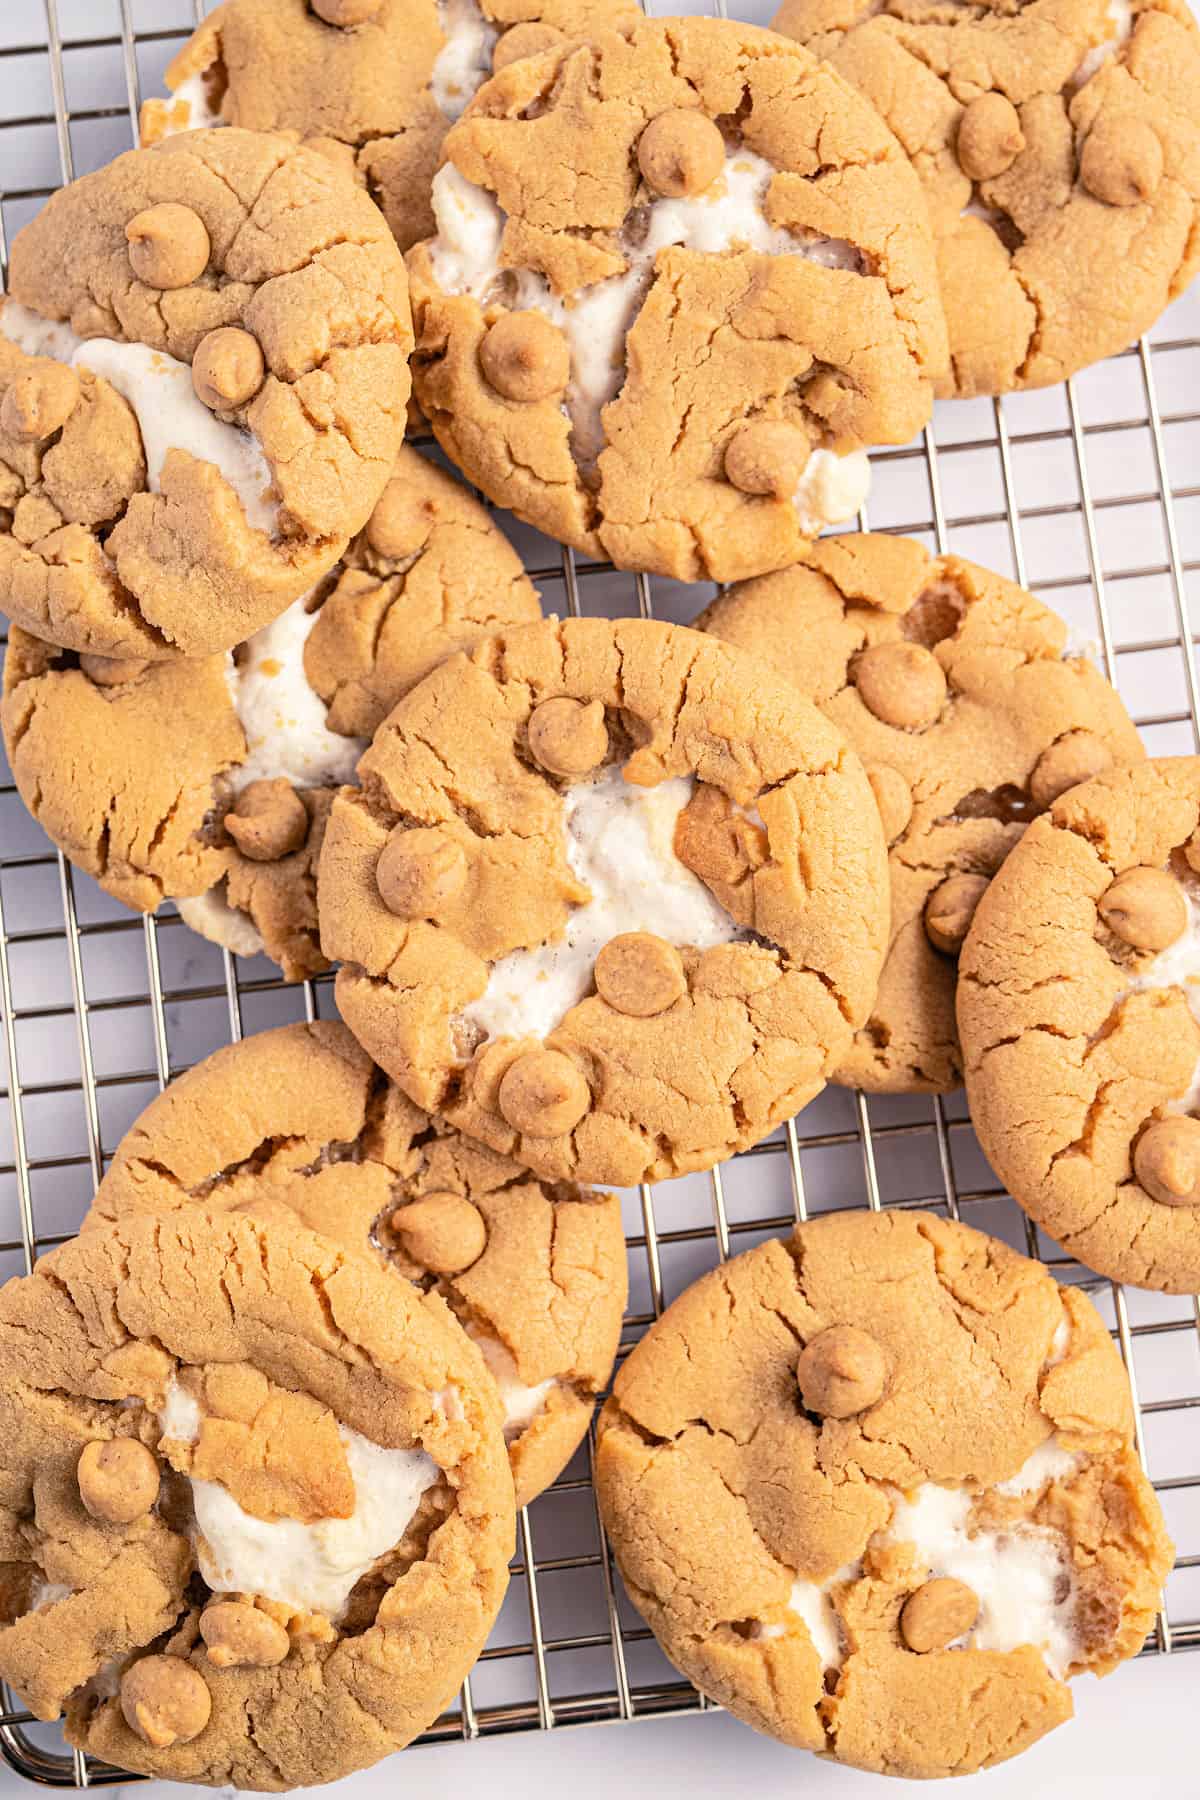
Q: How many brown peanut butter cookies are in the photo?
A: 11